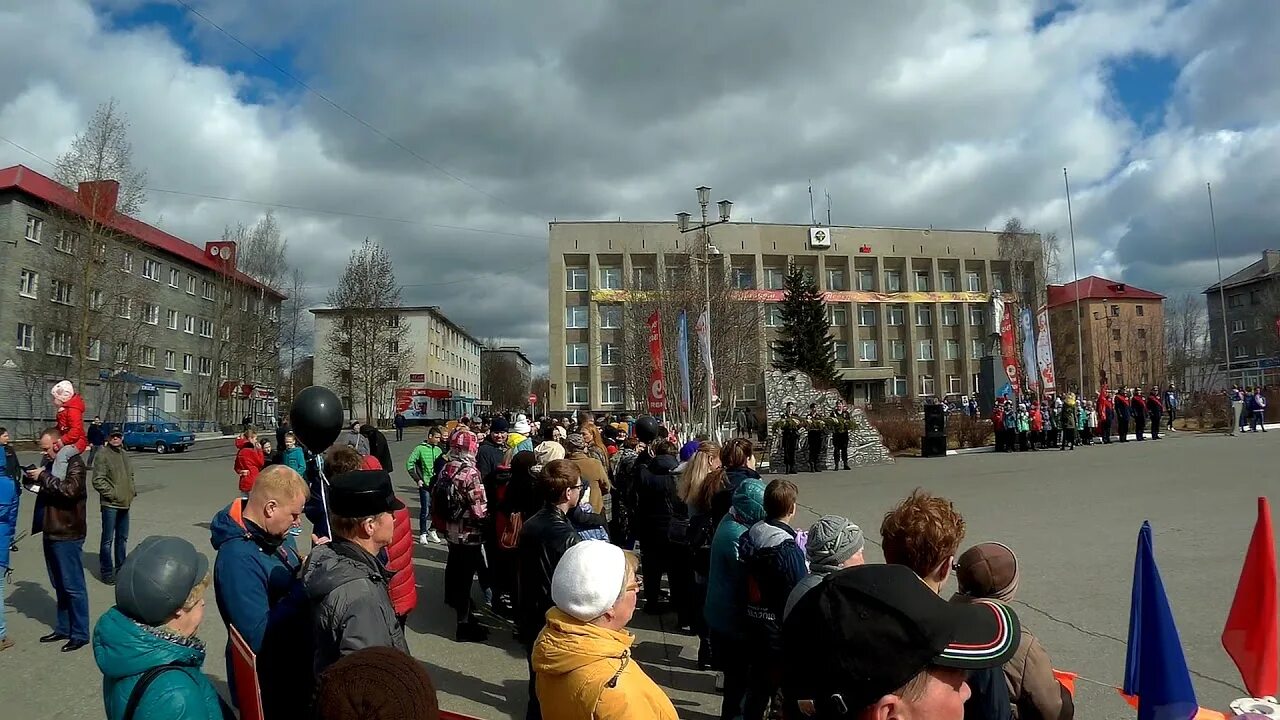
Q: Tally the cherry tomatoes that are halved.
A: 0